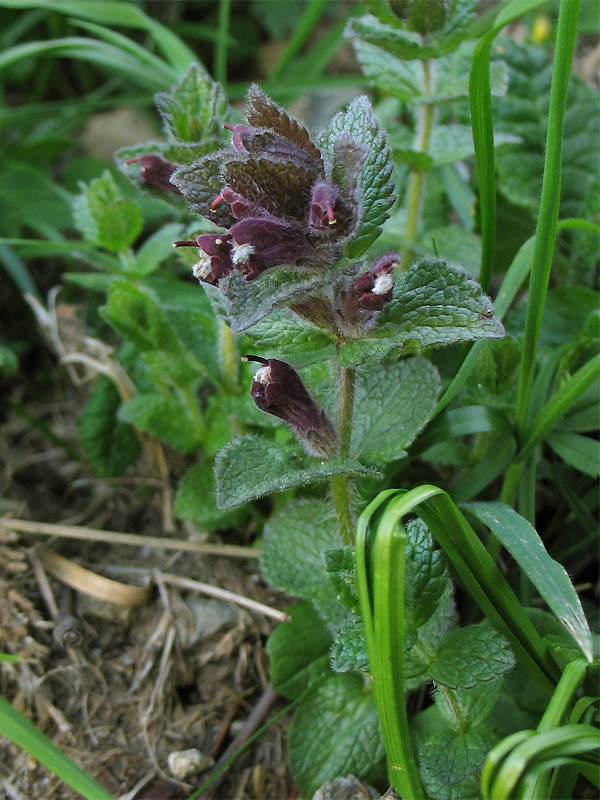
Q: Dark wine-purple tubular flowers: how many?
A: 8